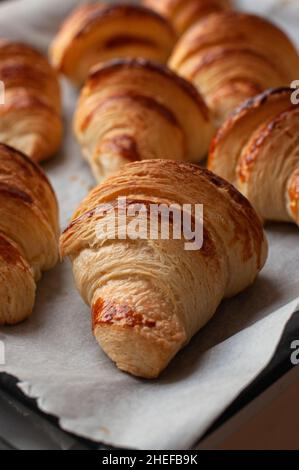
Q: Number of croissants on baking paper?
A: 8